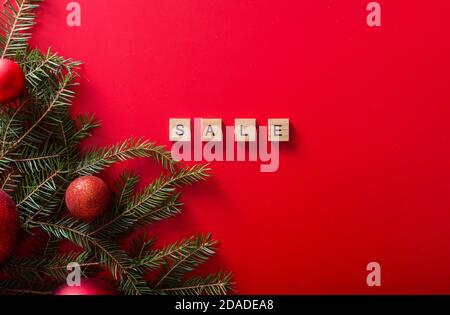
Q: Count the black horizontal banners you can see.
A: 1